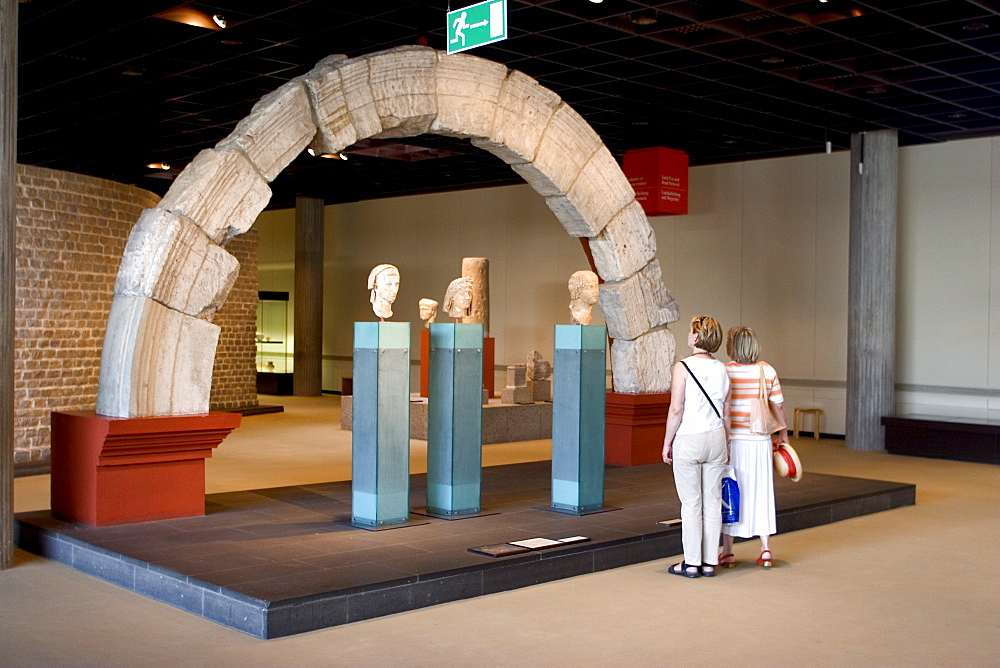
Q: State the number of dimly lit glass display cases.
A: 1